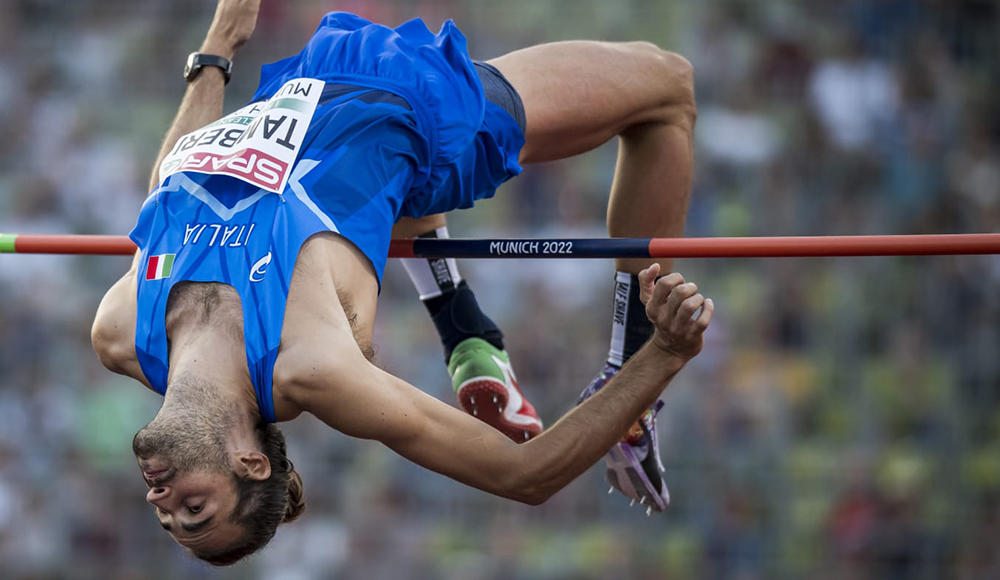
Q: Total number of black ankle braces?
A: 1